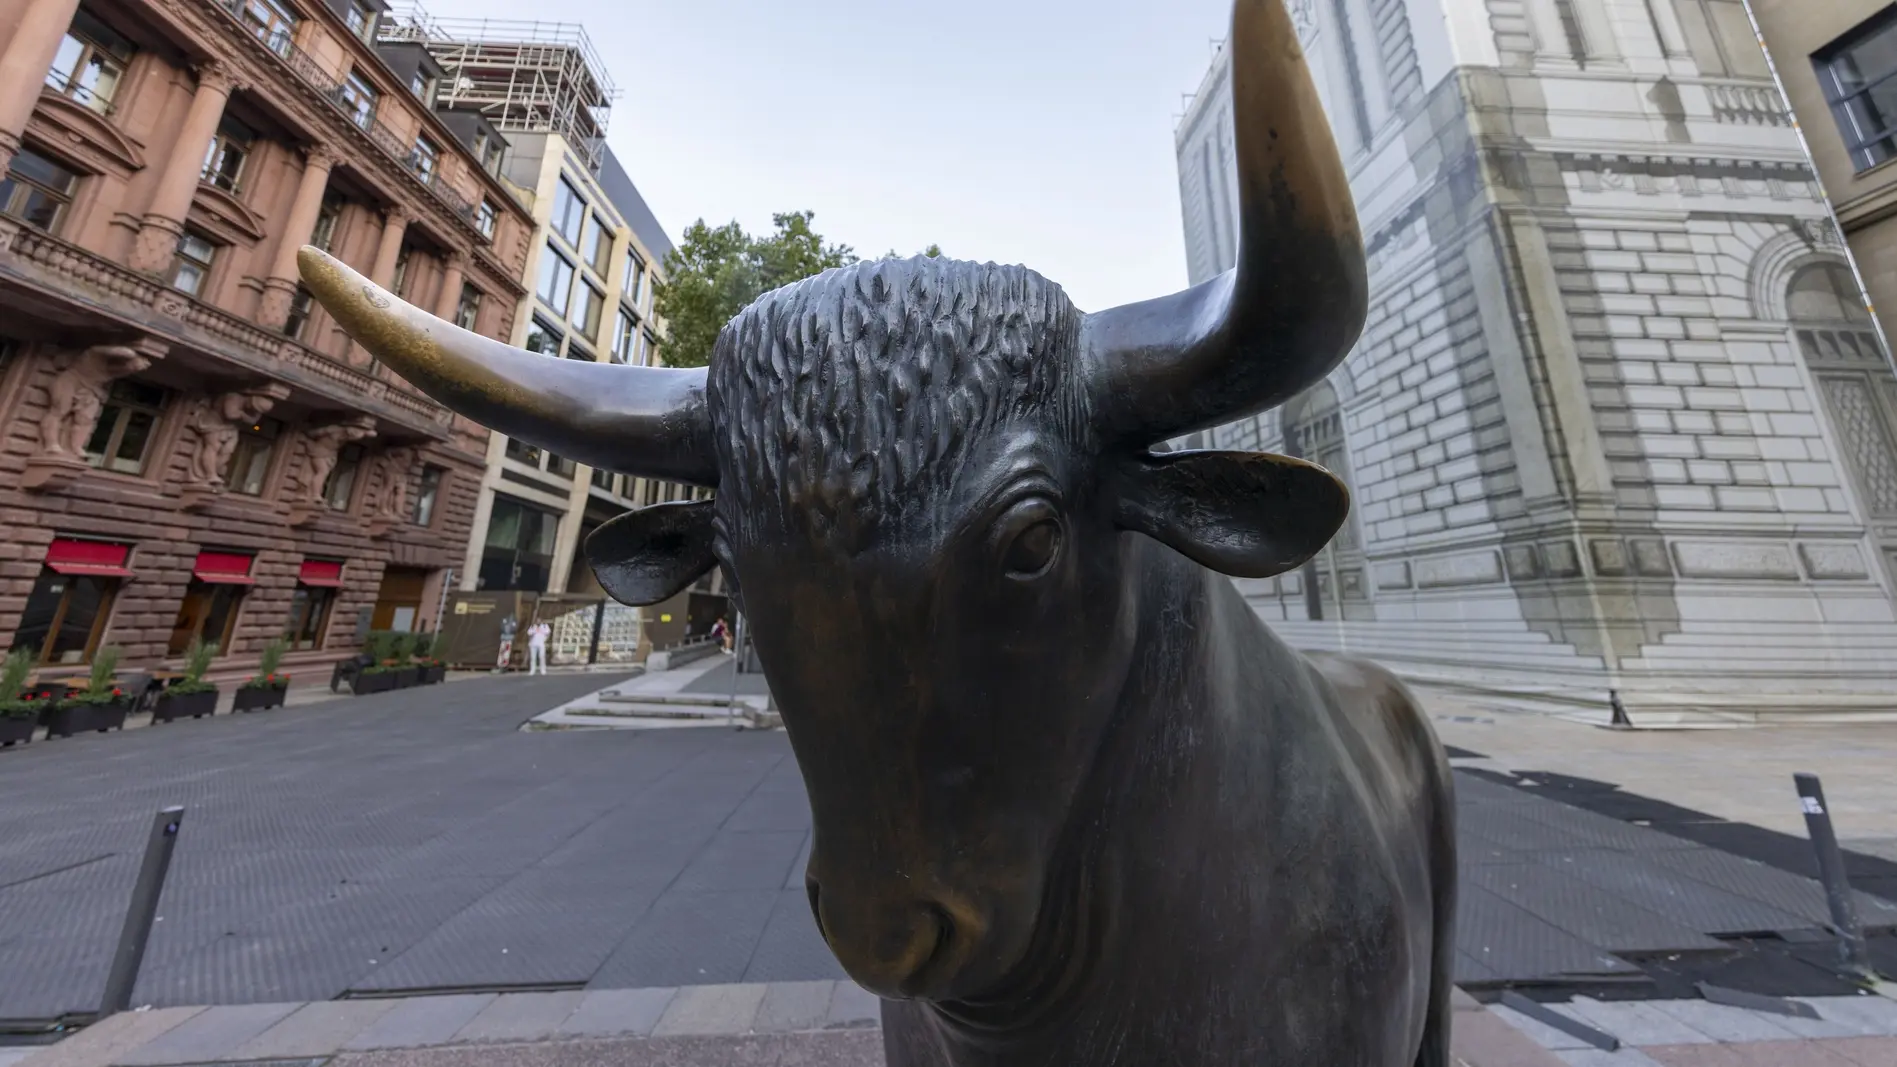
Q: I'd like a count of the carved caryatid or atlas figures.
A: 4